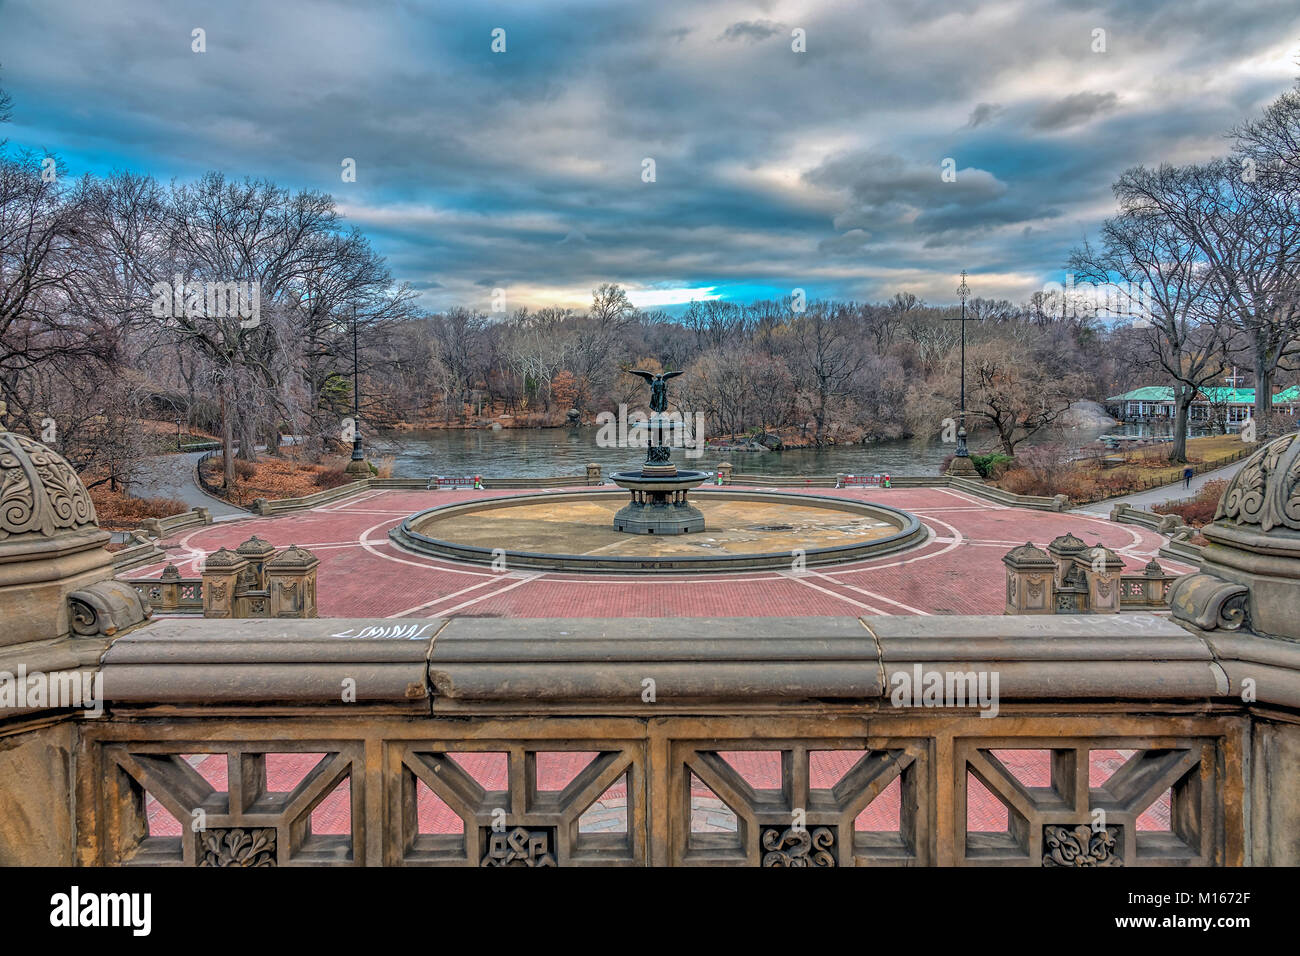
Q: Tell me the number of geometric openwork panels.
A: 4